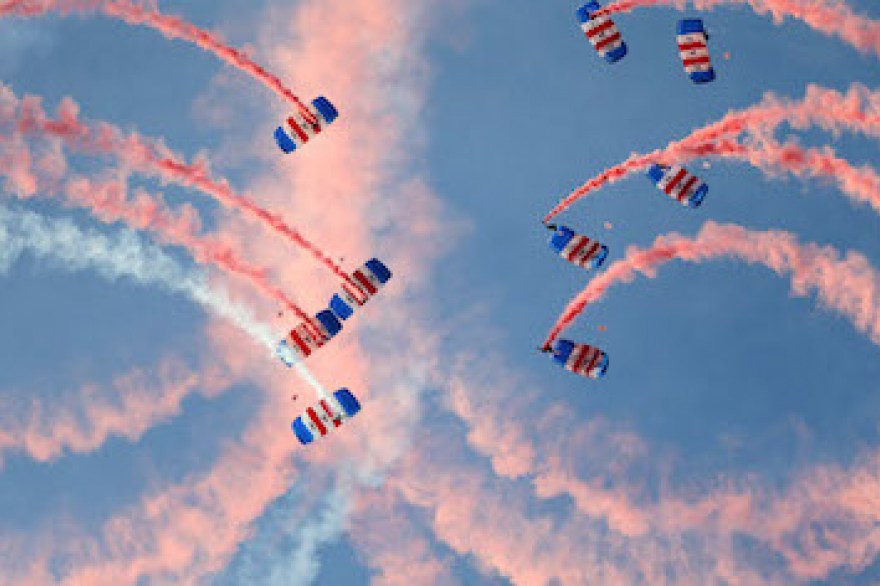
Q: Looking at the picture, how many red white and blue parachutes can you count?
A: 9